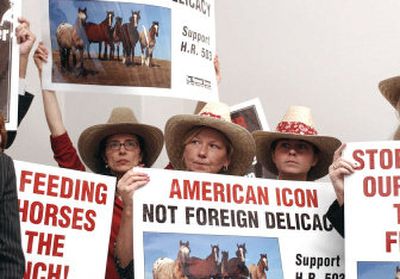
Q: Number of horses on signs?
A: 10